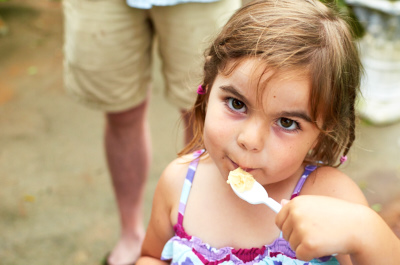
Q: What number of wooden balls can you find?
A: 0